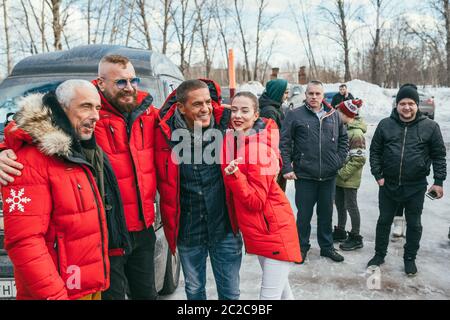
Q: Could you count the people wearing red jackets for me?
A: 4